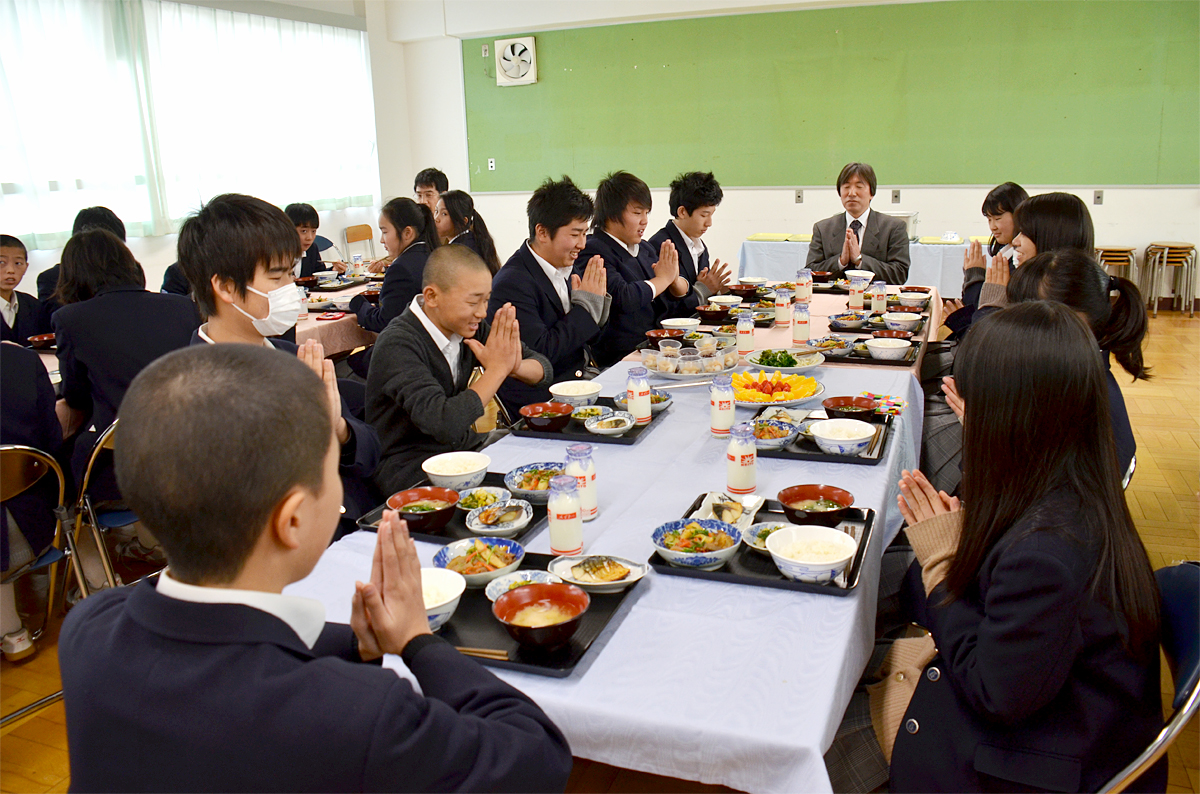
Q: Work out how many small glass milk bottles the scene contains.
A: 14